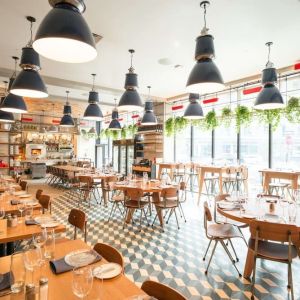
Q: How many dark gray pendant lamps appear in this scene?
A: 12